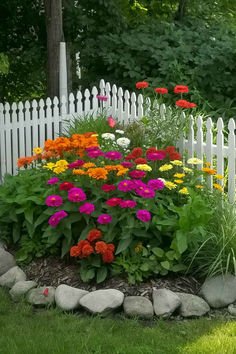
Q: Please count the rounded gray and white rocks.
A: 11